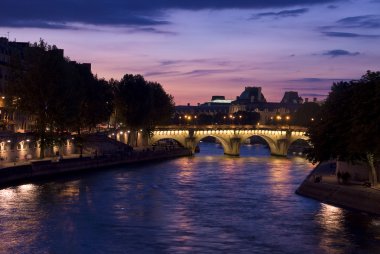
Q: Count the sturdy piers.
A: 3